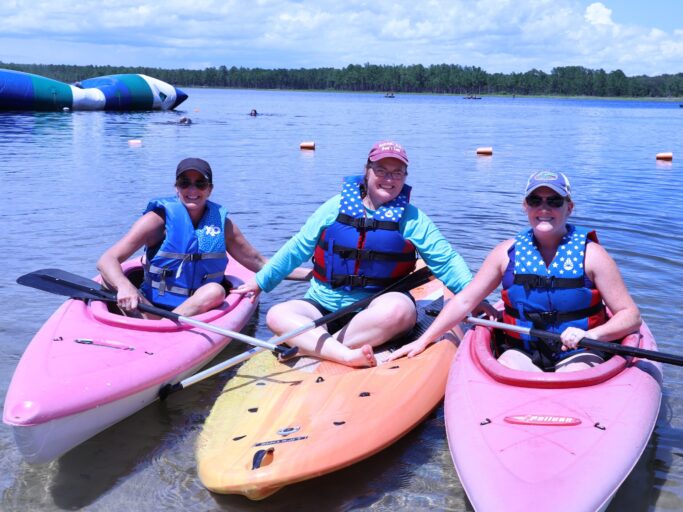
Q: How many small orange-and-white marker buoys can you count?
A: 4